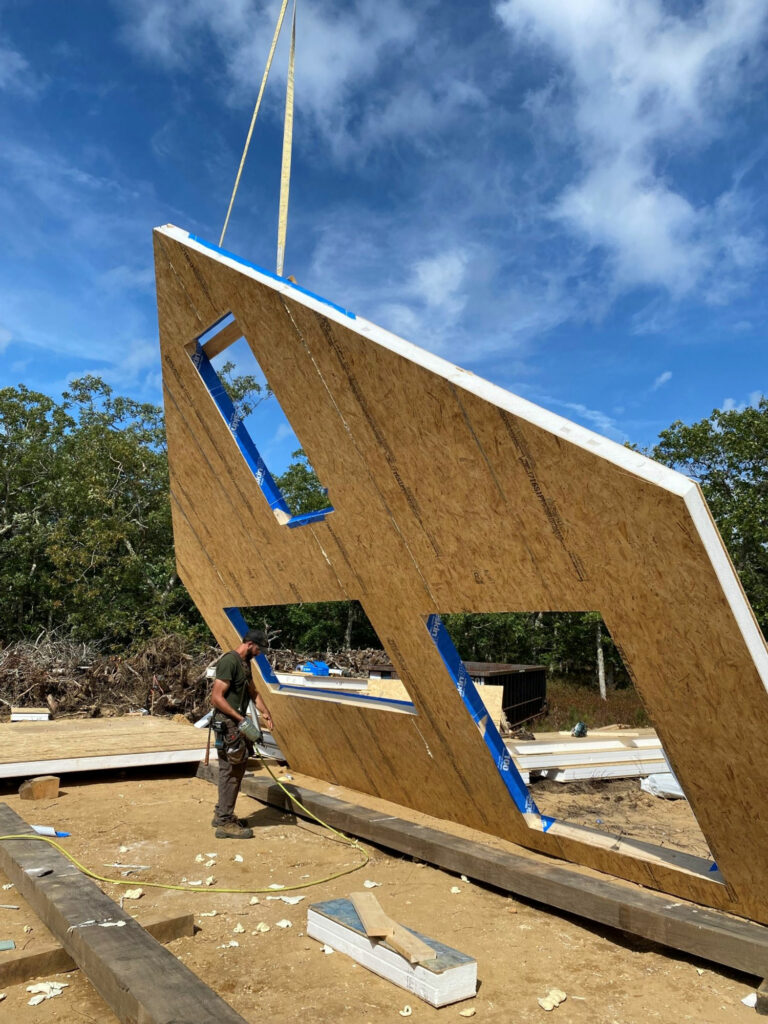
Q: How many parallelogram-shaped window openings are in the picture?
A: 3